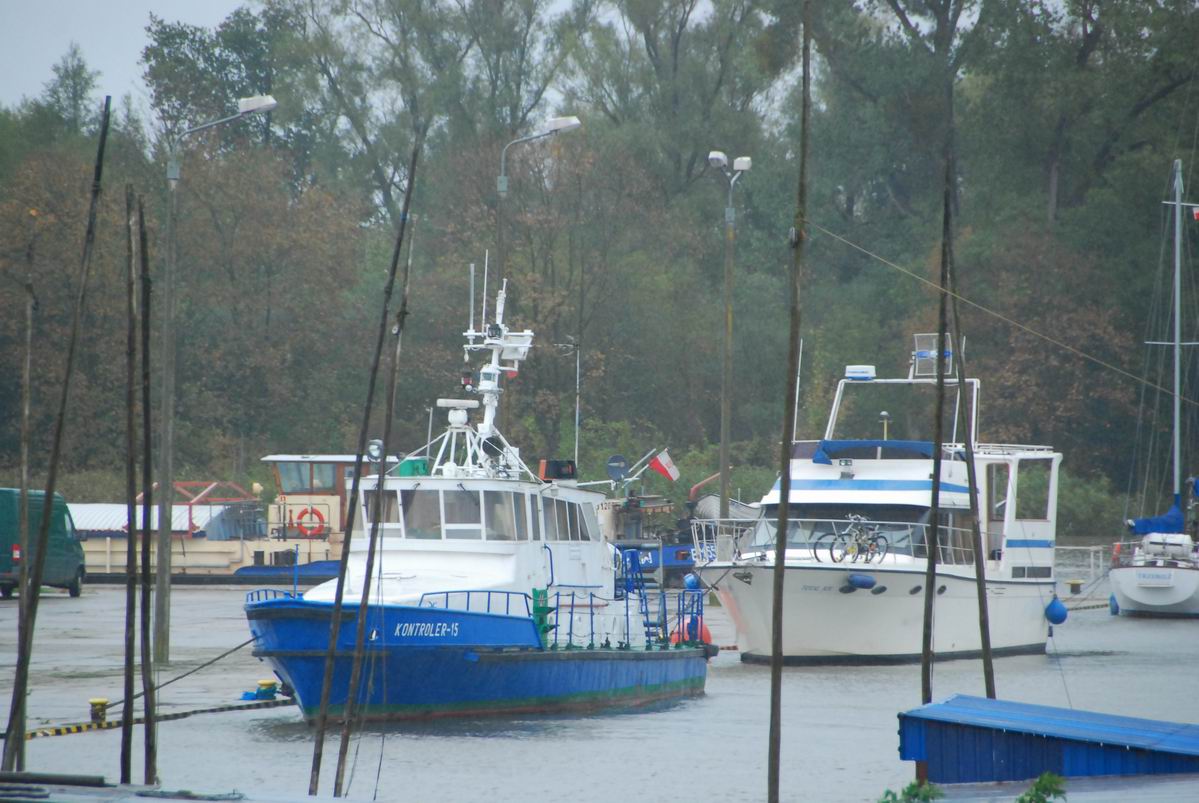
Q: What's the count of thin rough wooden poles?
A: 9